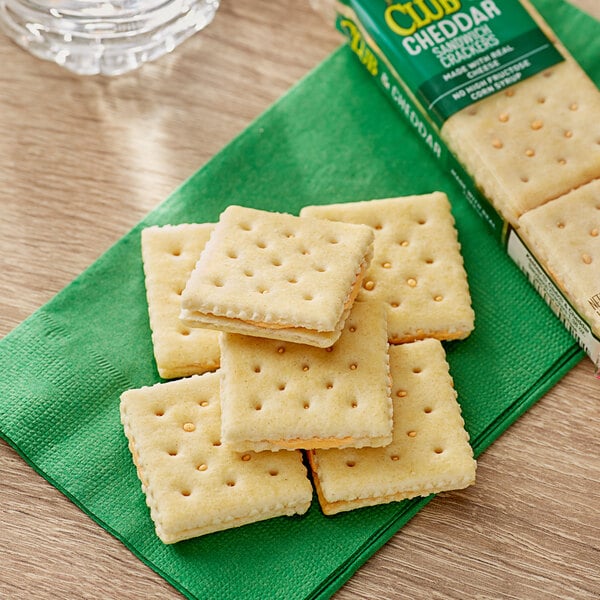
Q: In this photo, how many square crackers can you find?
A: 8